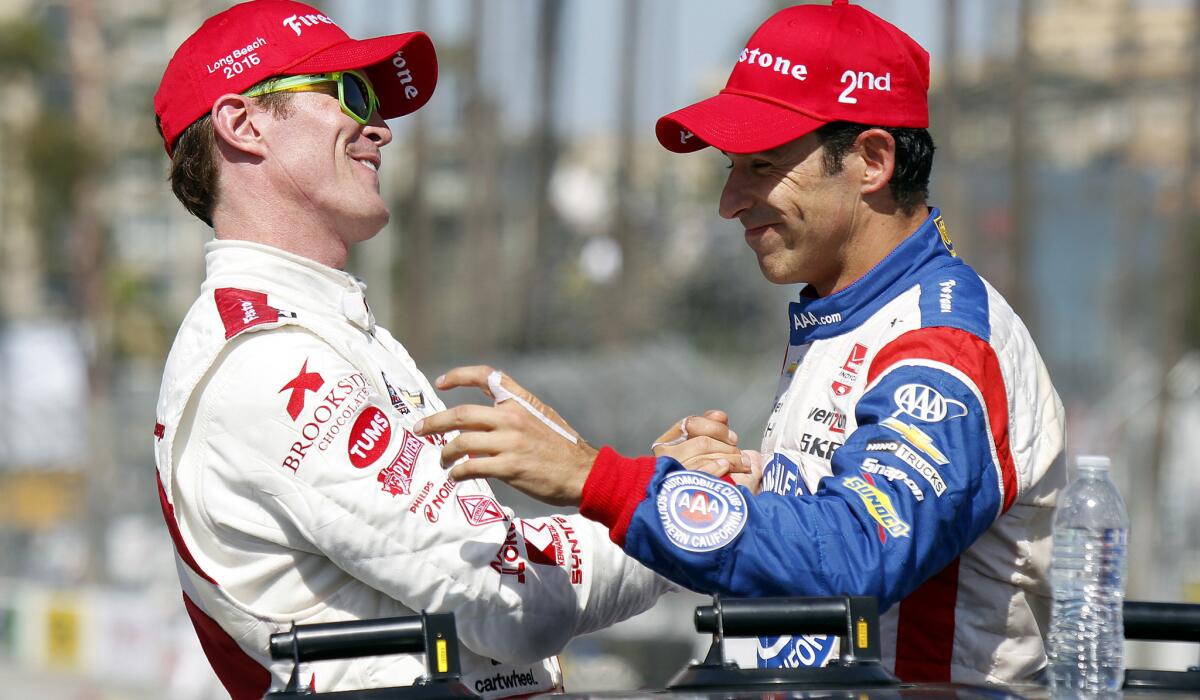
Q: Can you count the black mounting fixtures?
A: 3